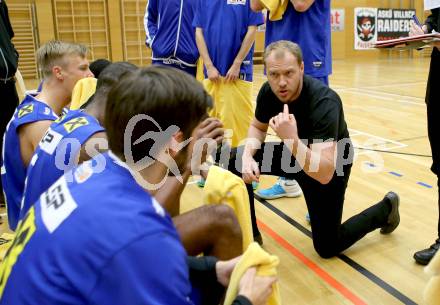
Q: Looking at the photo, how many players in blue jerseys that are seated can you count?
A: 3